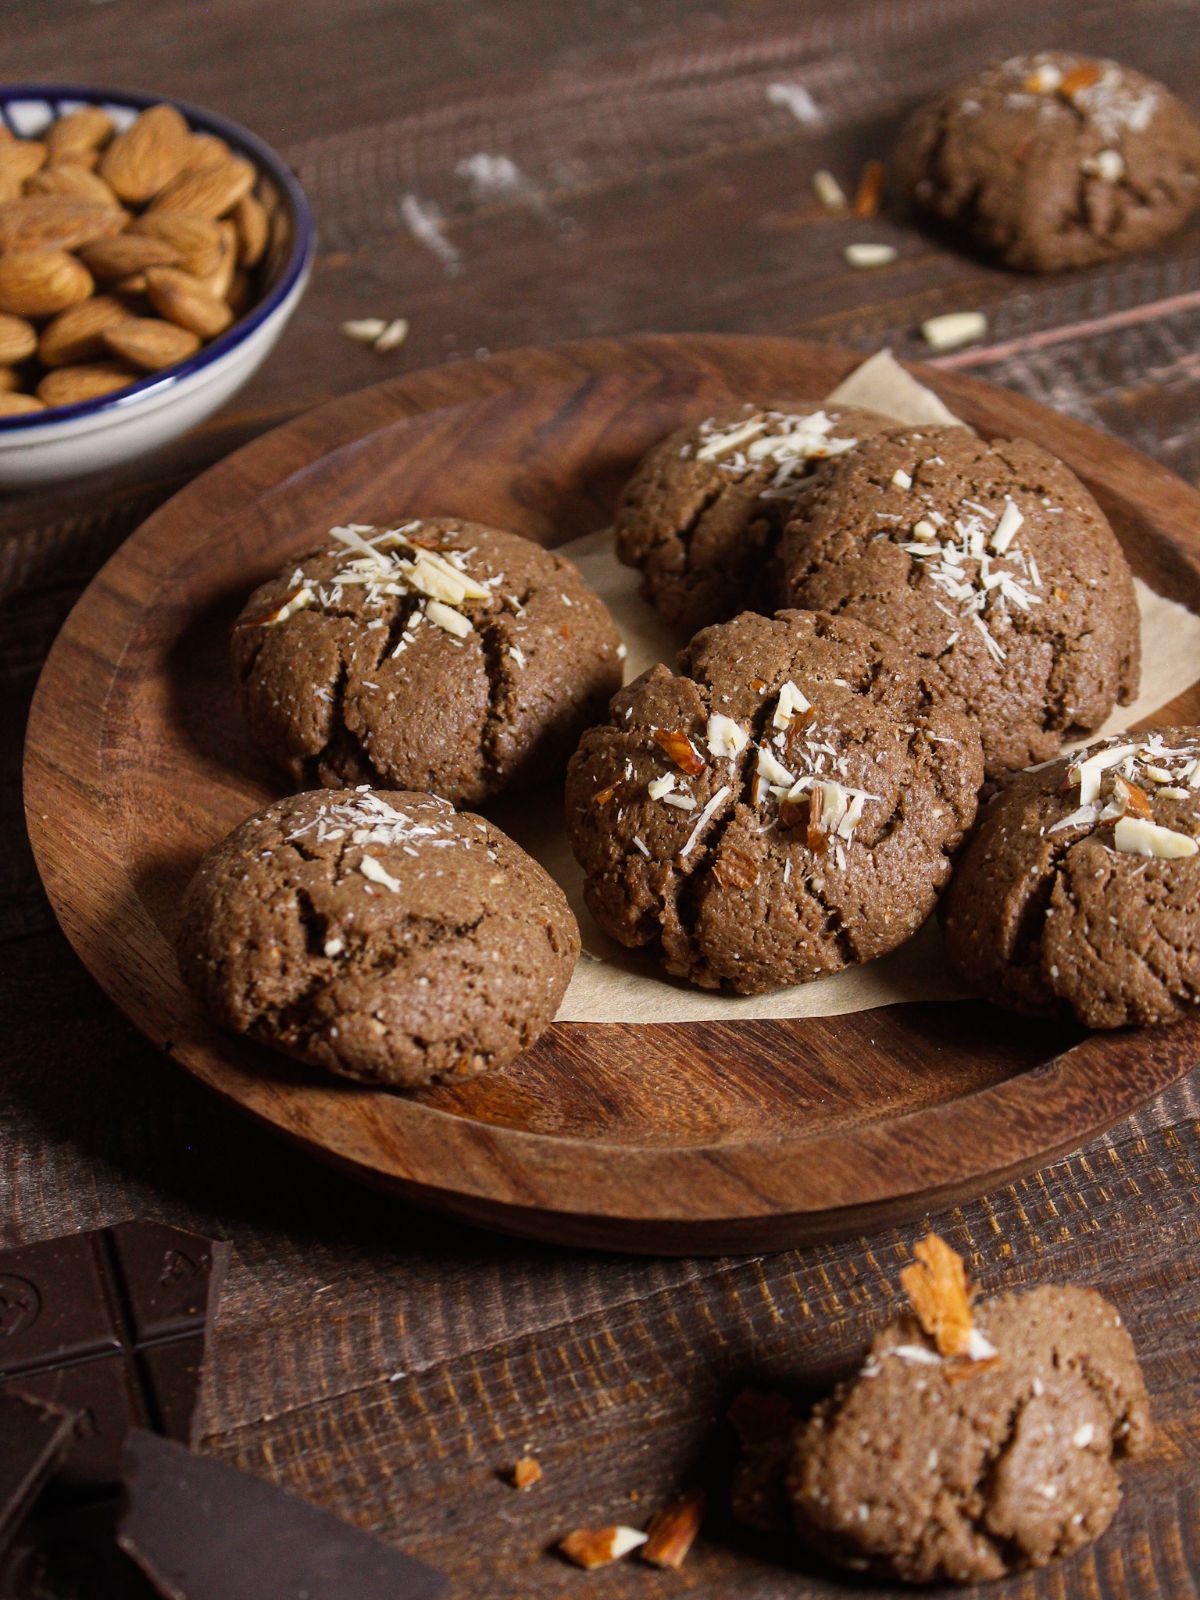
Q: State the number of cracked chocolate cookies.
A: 8